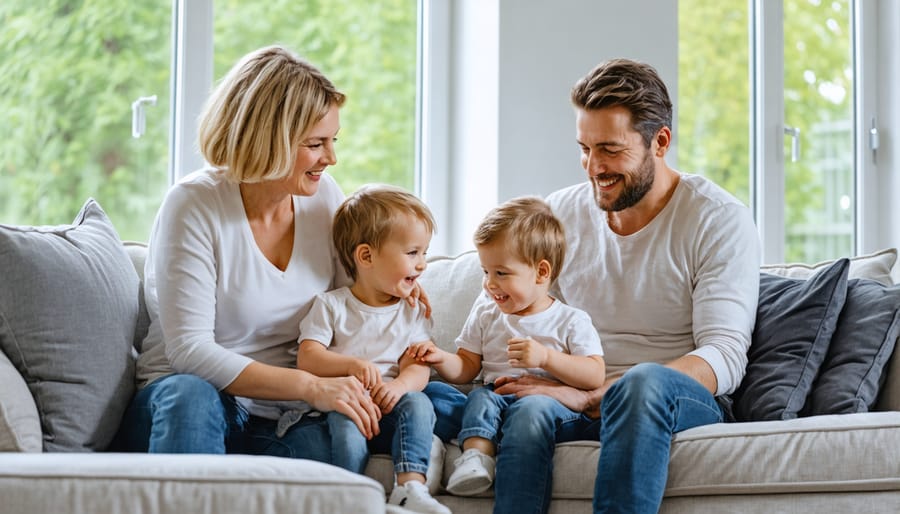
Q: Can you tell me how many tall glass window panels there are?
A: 4